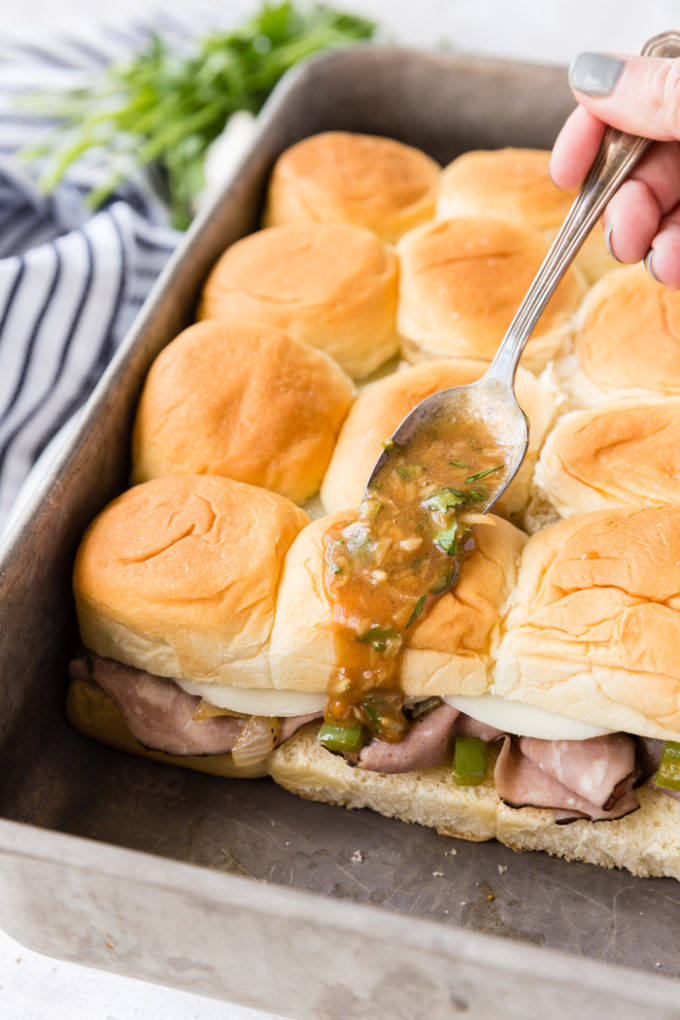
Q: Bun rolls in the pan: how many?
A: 12